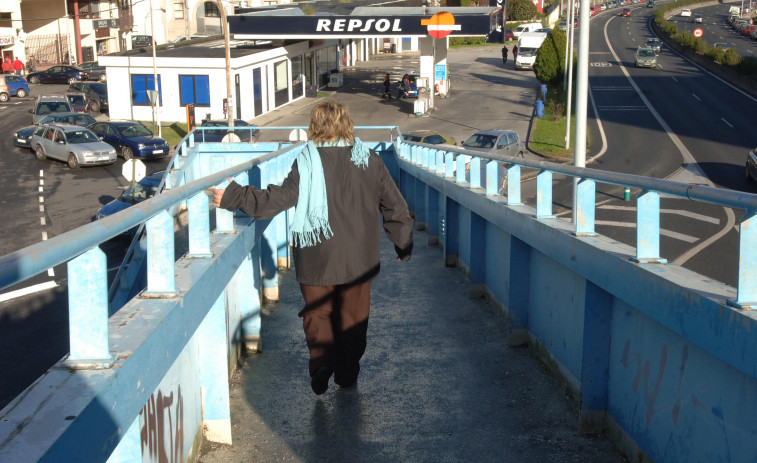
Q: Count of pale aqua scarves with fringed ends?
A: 1